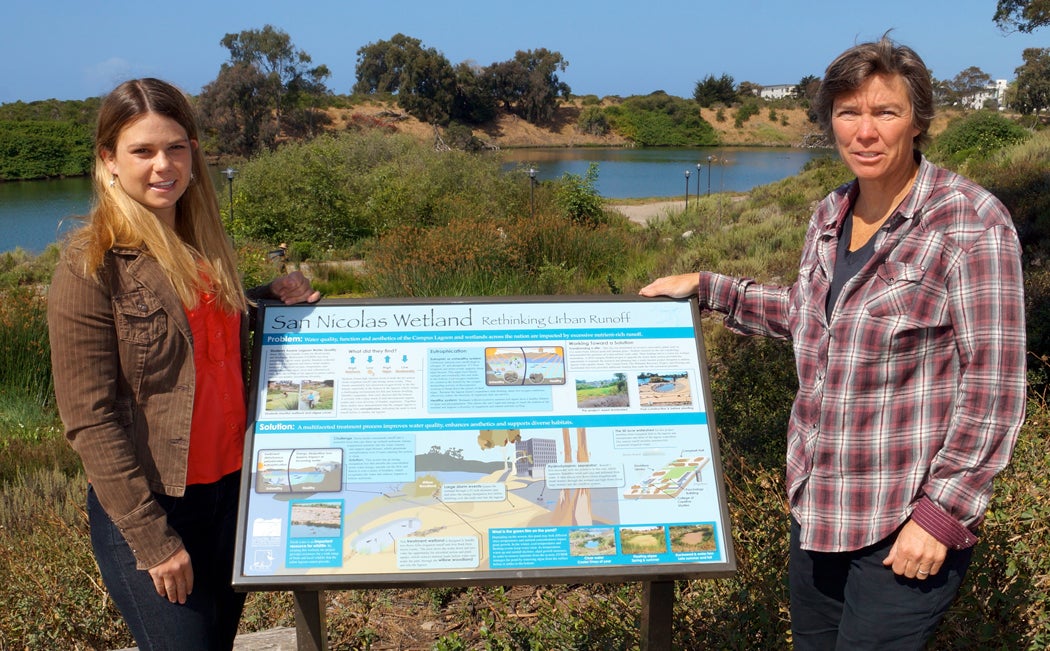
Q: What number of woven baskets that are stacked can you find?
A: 0